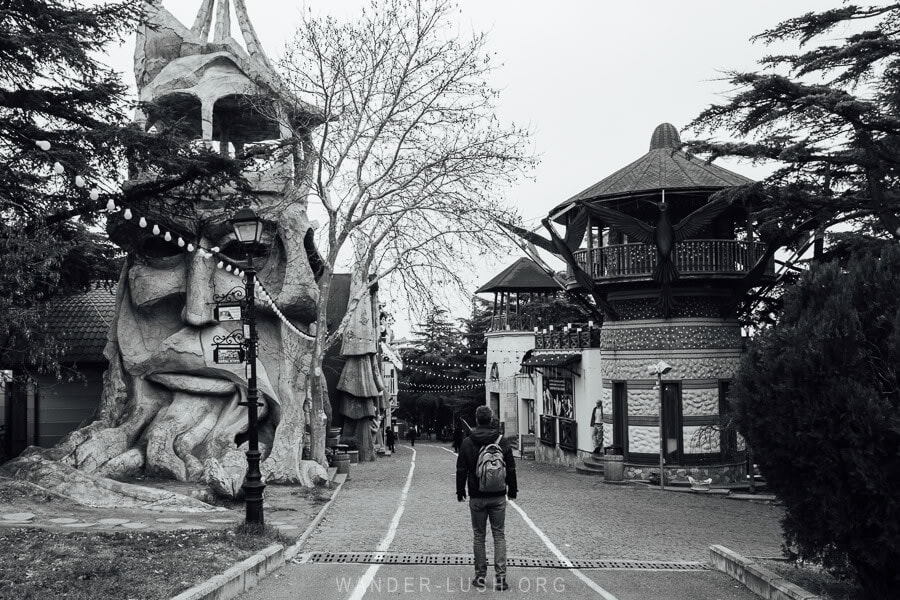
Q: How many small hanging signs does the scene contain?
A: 2